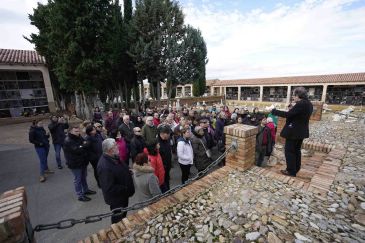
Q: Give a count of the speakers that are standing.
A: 1